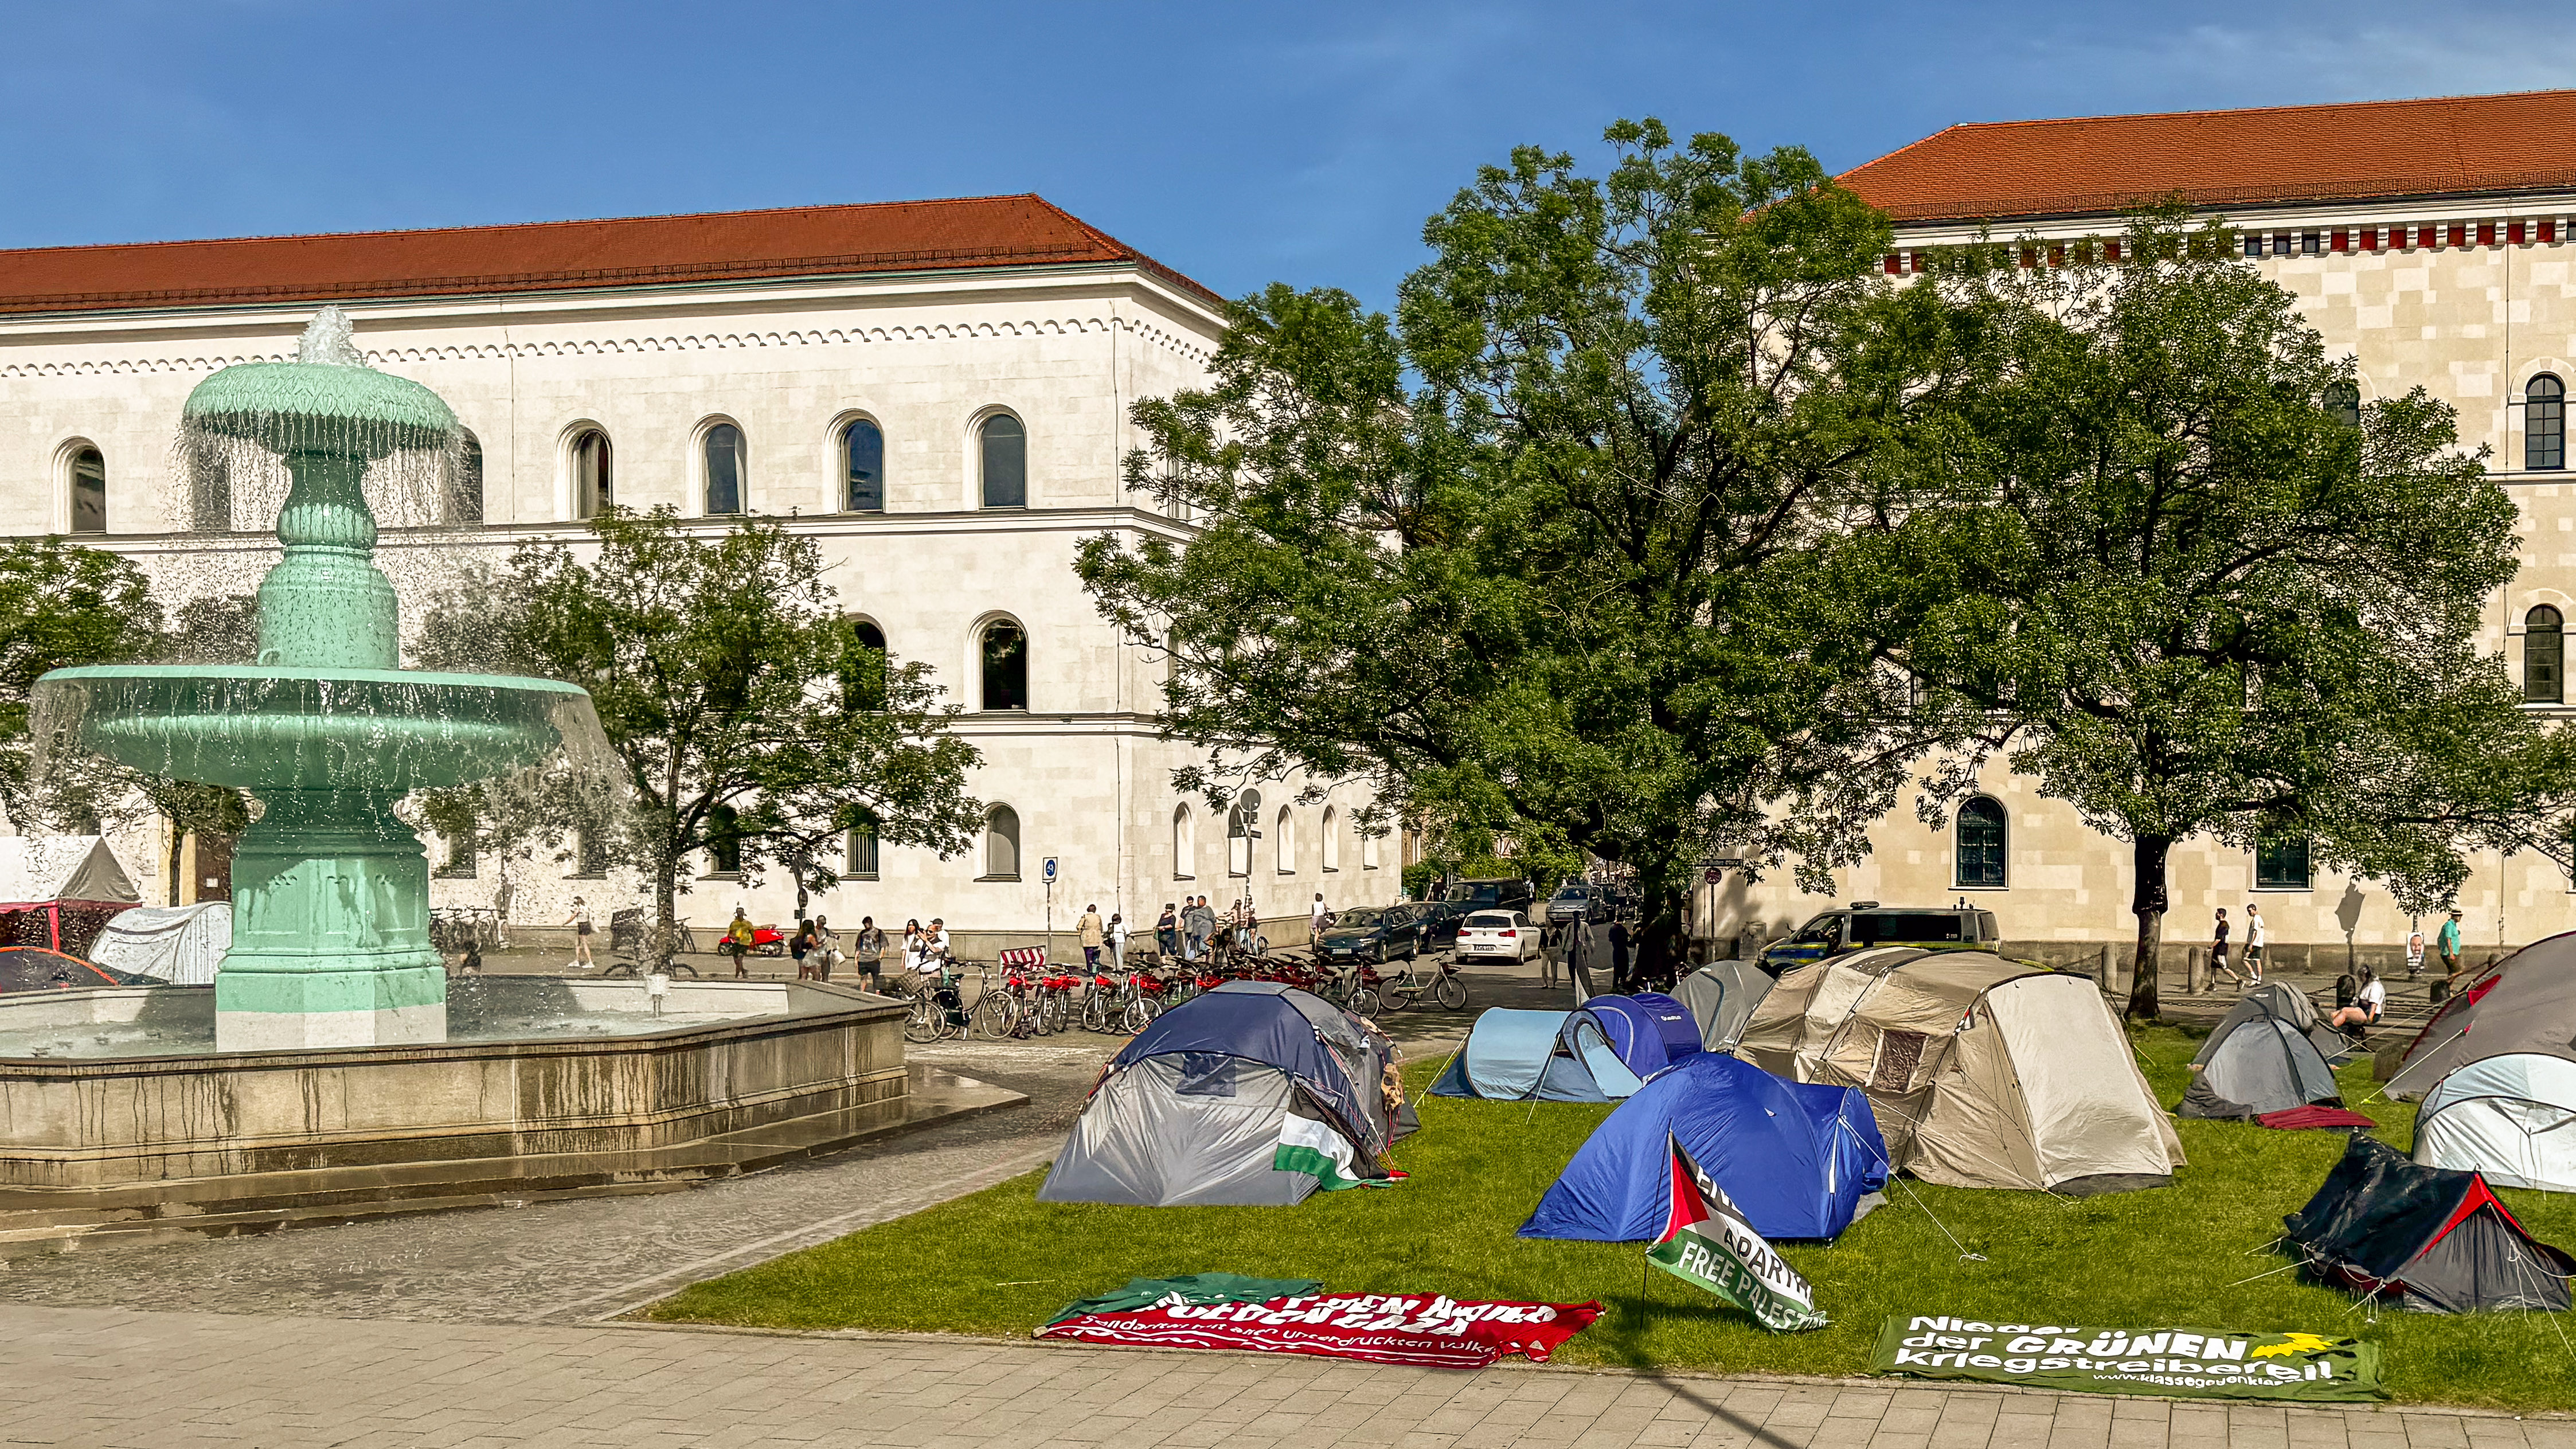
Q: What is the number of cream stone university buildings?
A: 2